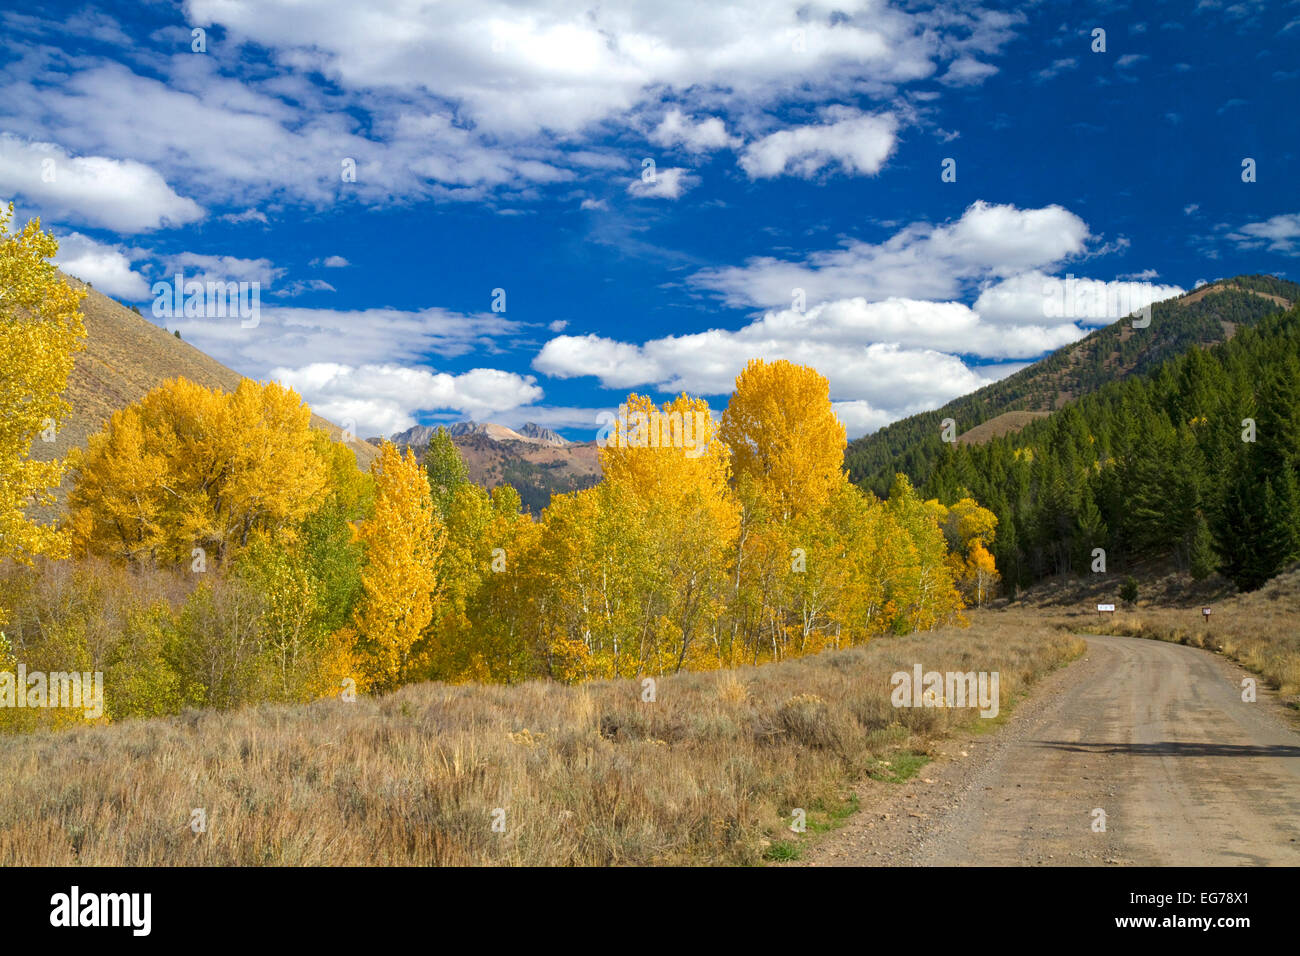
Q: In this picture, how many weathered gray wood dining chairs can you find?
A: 0